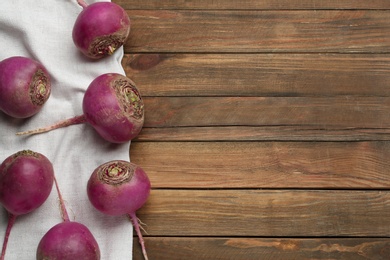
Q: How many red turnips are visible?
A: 6